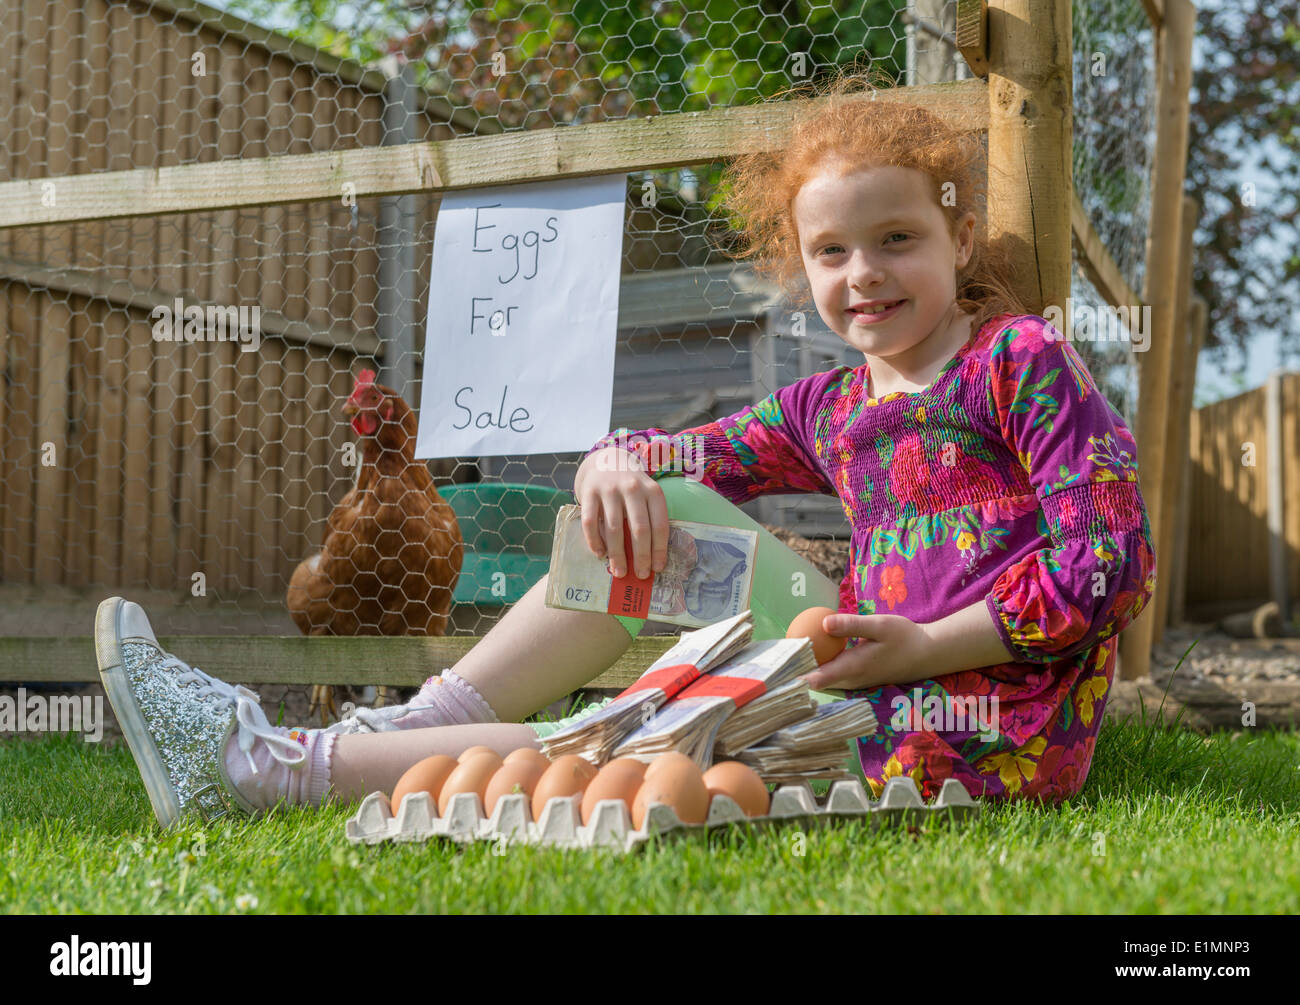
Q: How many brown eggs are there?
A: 11